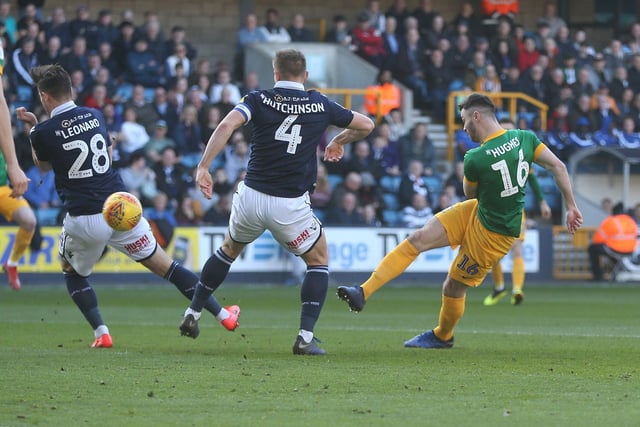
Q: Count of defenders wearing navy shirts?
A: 2